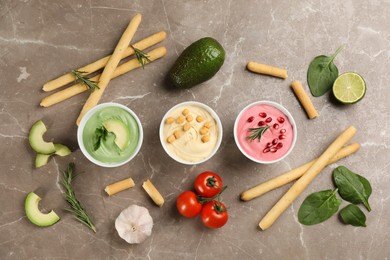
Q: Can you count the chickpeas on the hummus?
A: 11